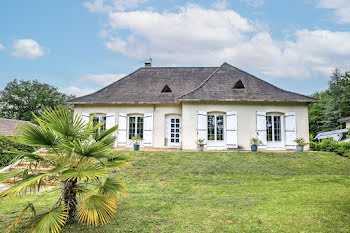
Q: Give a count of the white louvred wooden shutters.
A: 8